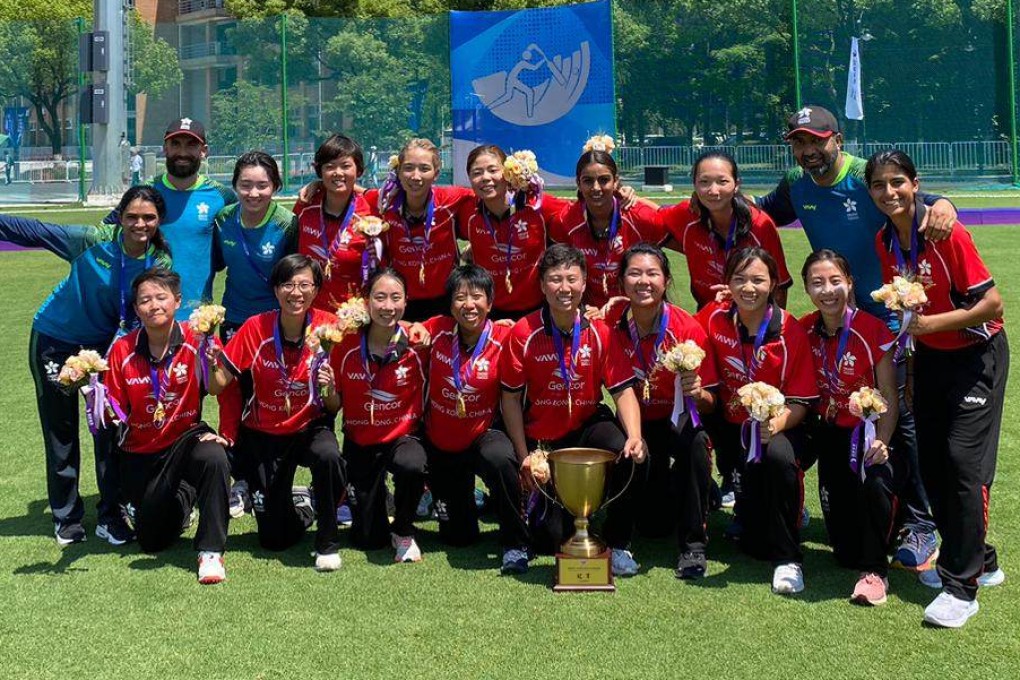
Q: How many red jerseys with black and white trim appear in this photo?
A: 14